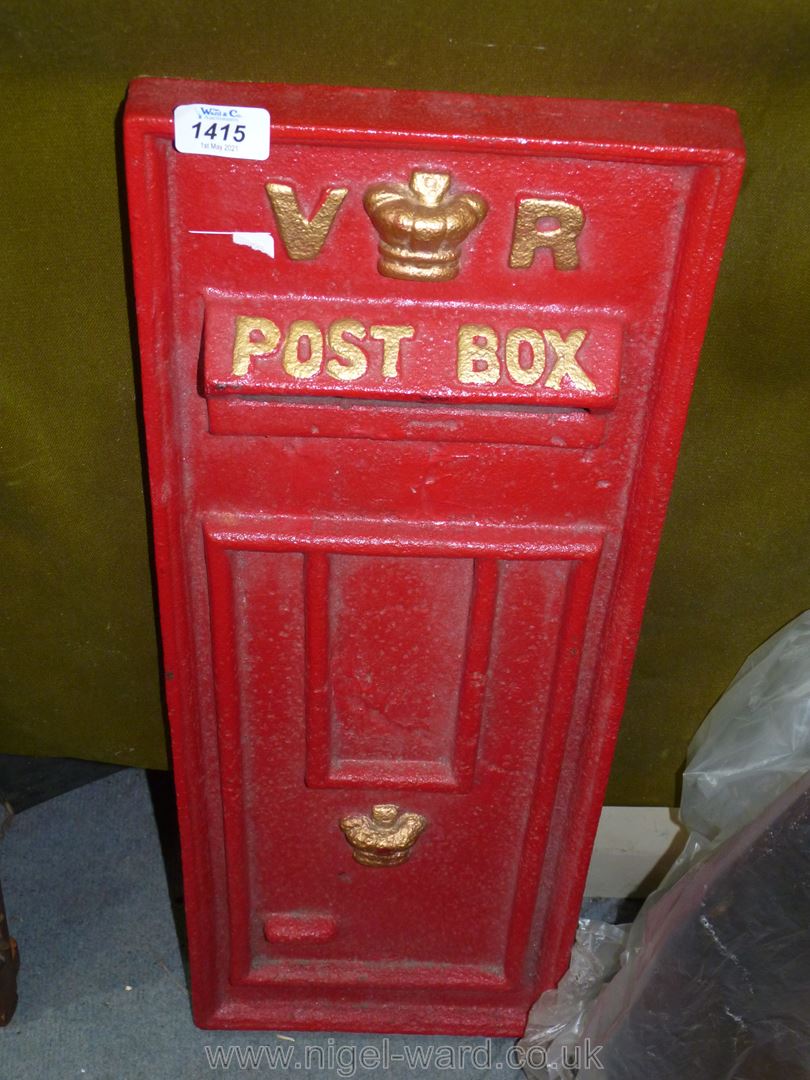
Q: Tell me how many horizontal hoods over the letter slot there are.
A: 1